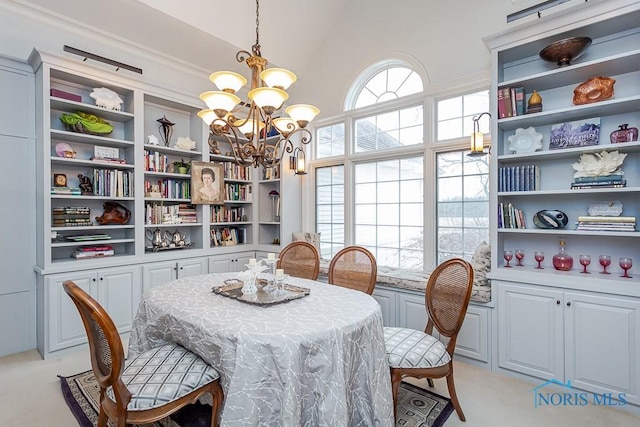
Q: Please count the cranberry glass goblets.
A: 6